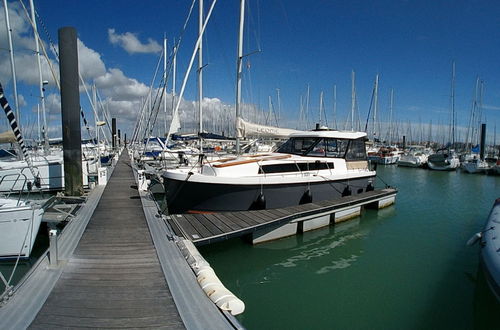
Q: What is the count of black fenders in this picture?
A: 4